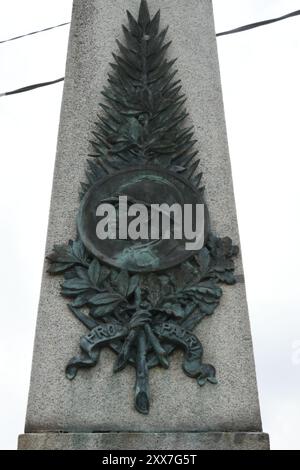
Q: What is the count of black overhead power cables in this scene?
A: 2